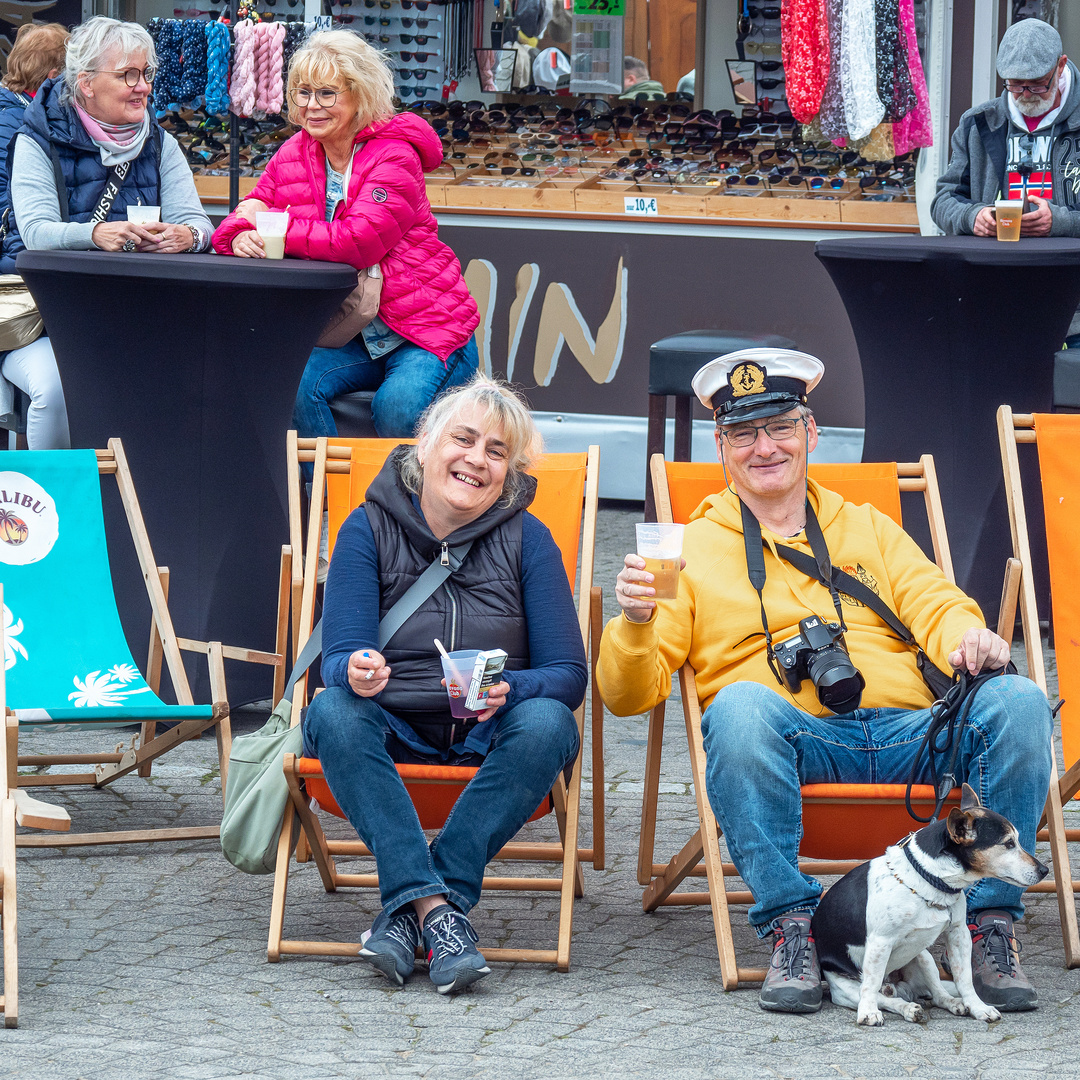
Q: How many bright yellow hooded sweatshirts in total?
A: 1